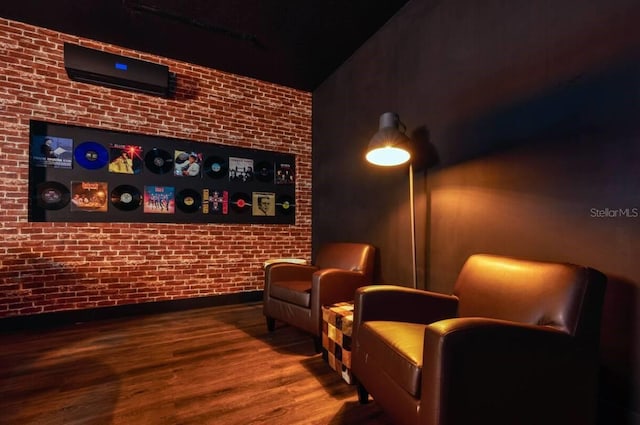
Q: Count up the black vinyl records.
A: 8